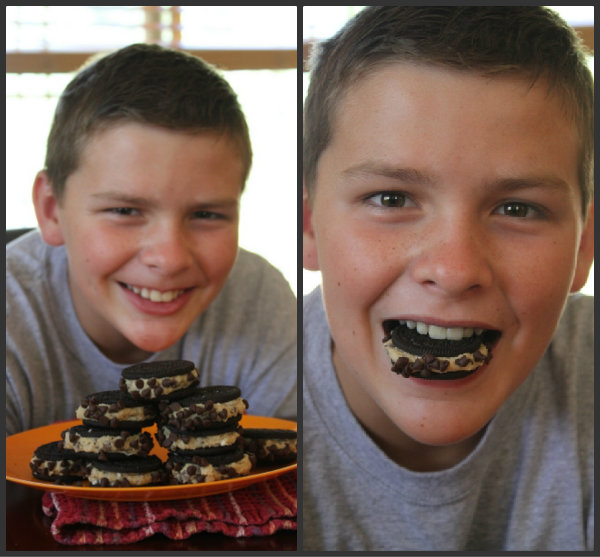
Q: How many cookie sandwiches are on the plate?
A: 9